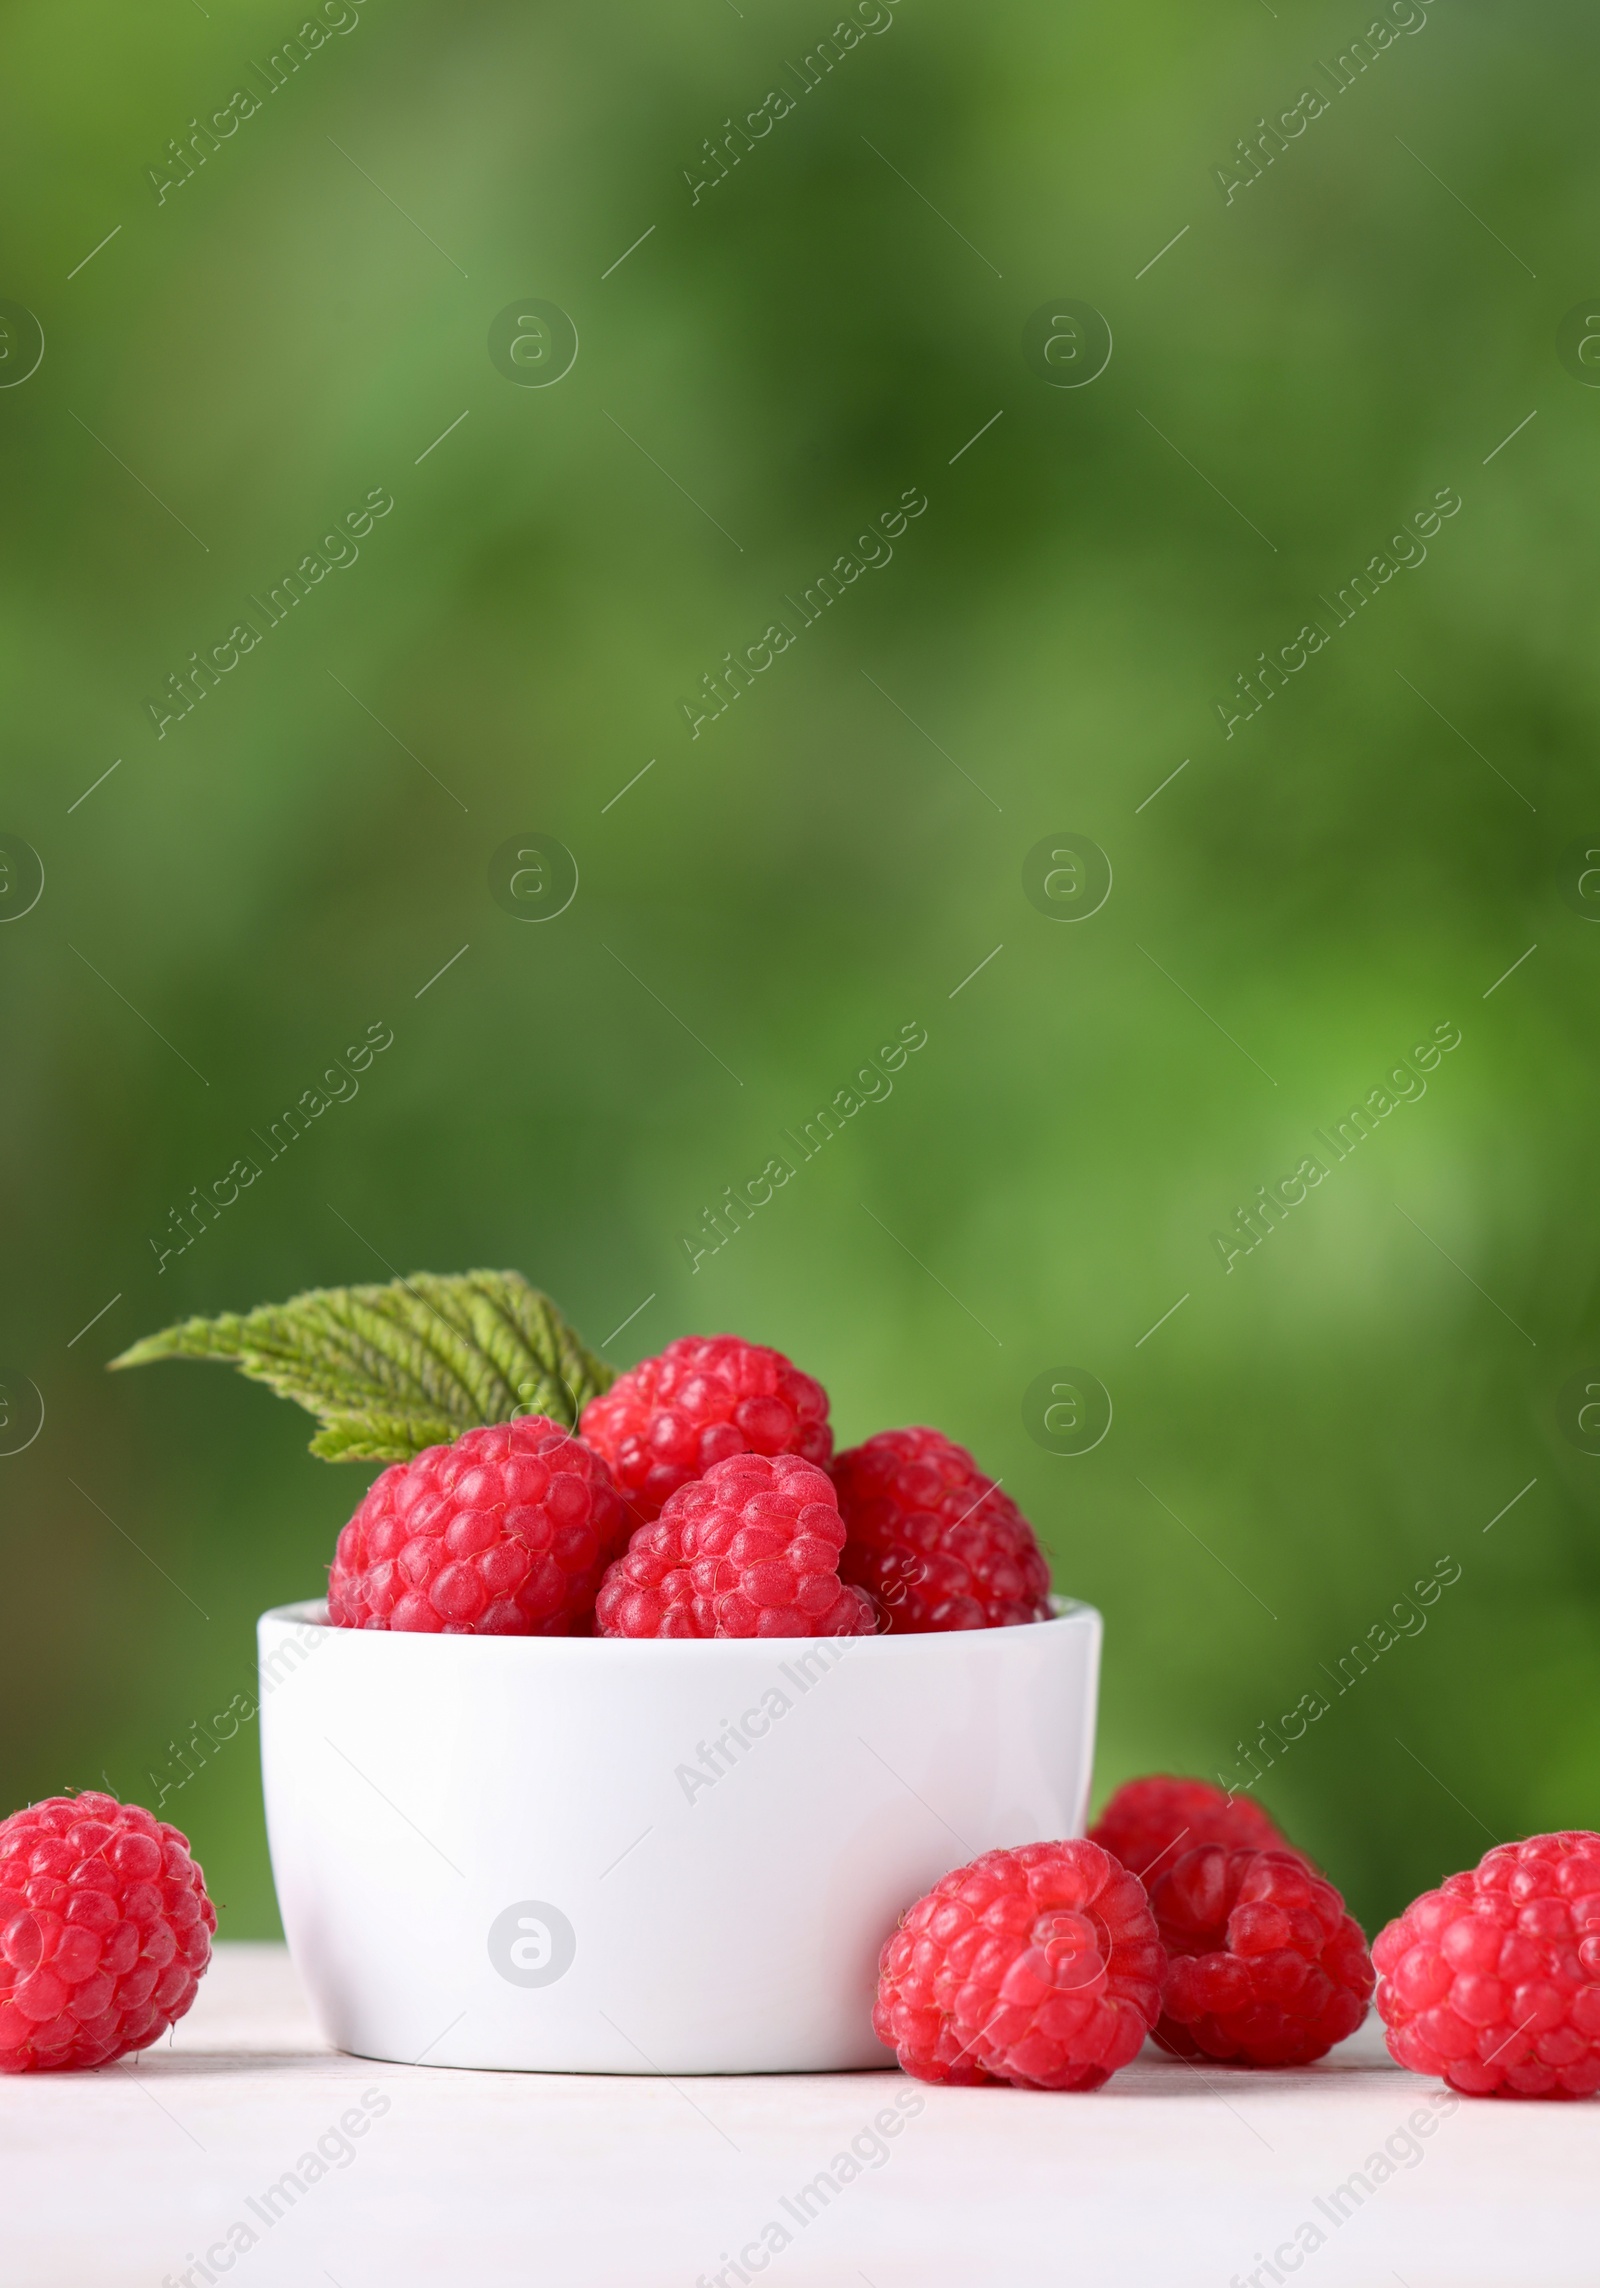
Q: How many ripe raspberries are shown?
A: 9